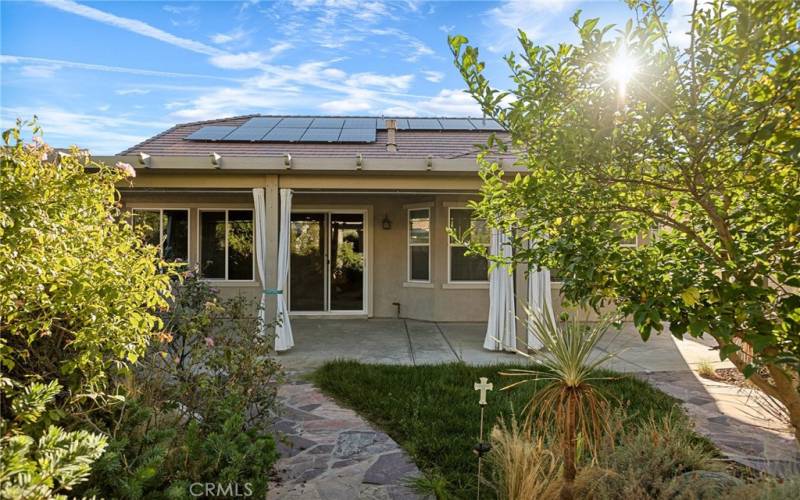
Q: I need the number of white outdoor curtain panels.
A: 4